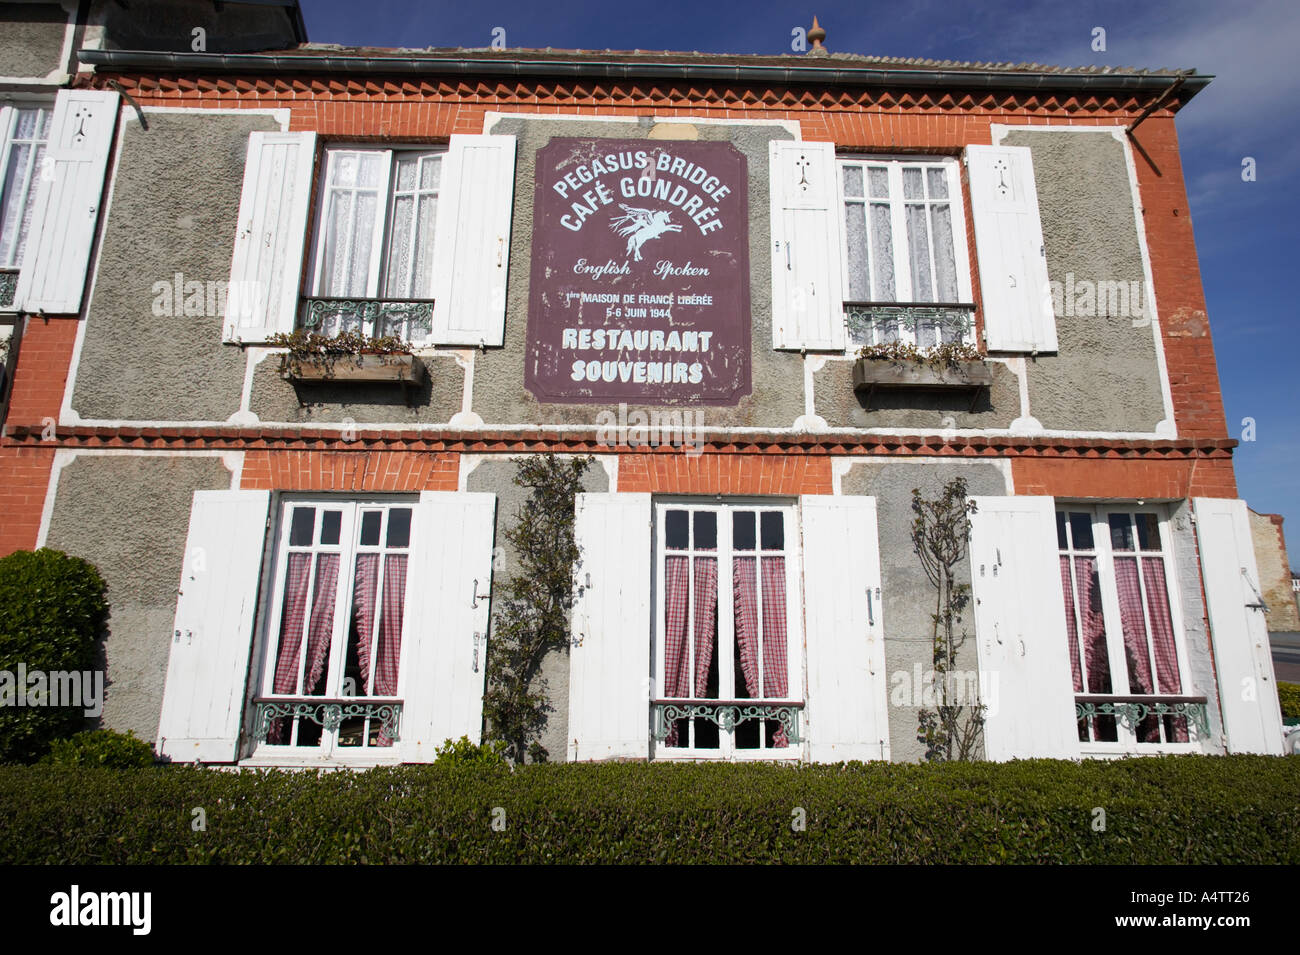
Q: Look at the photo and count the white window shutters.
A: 11